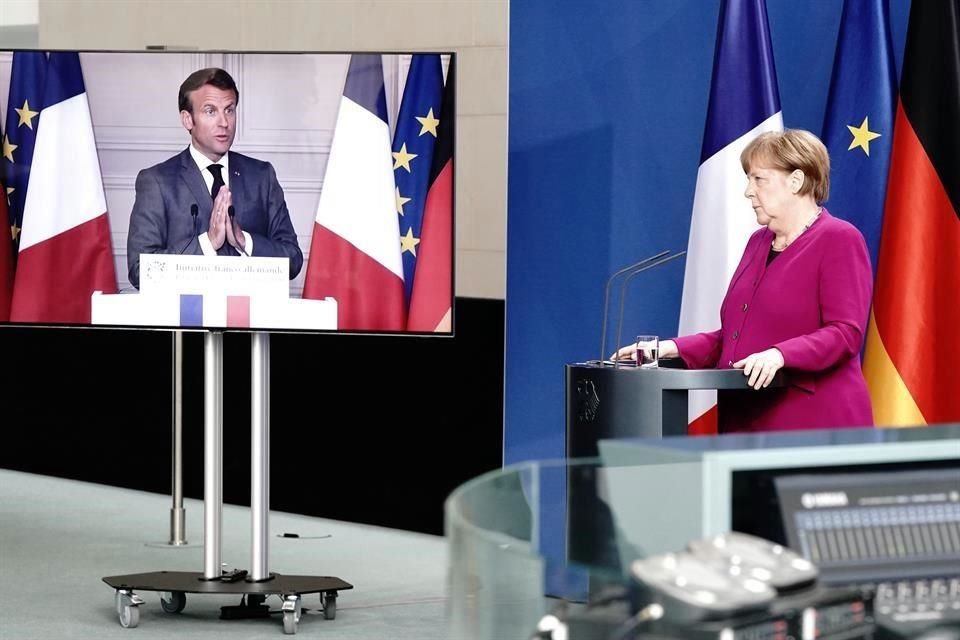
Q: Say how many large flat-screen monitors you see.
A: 1